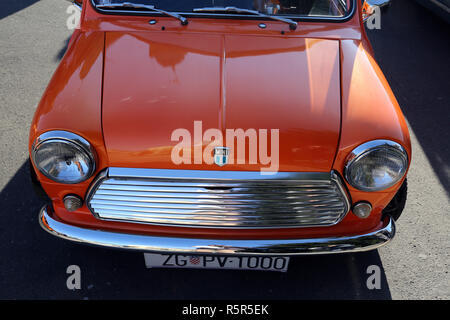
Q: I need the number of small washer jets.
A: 2